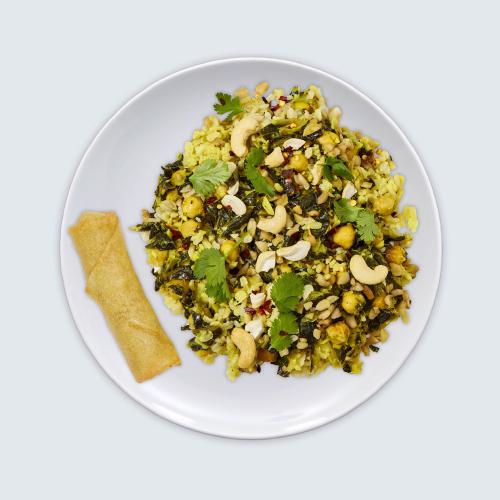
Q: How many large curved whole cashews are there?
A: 4